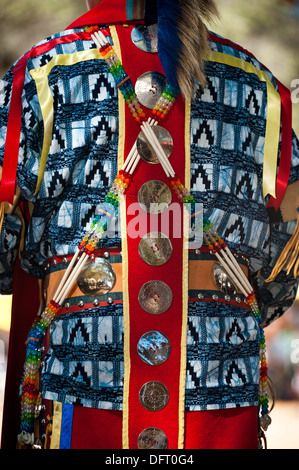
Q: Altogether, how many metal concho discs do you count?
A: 11